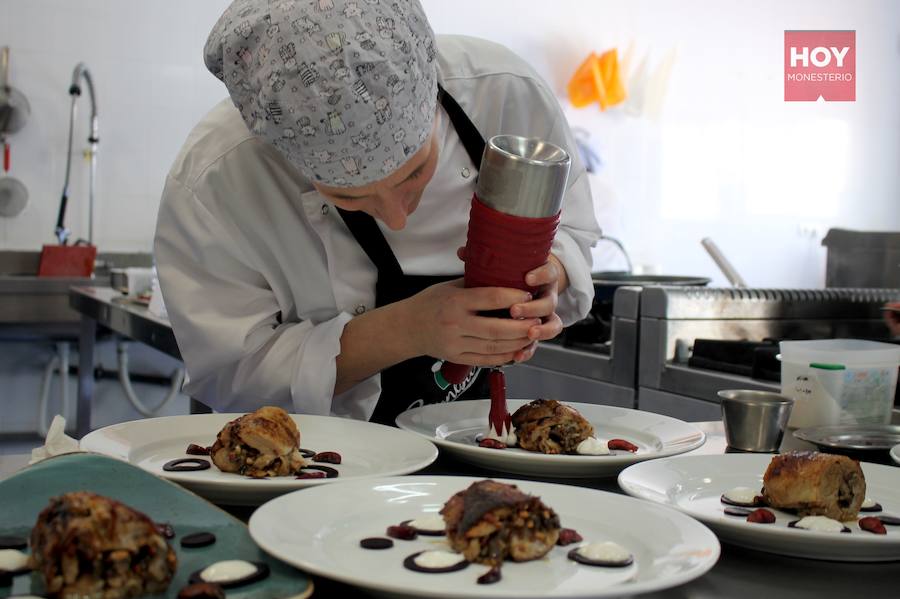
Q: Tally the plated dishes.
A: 5